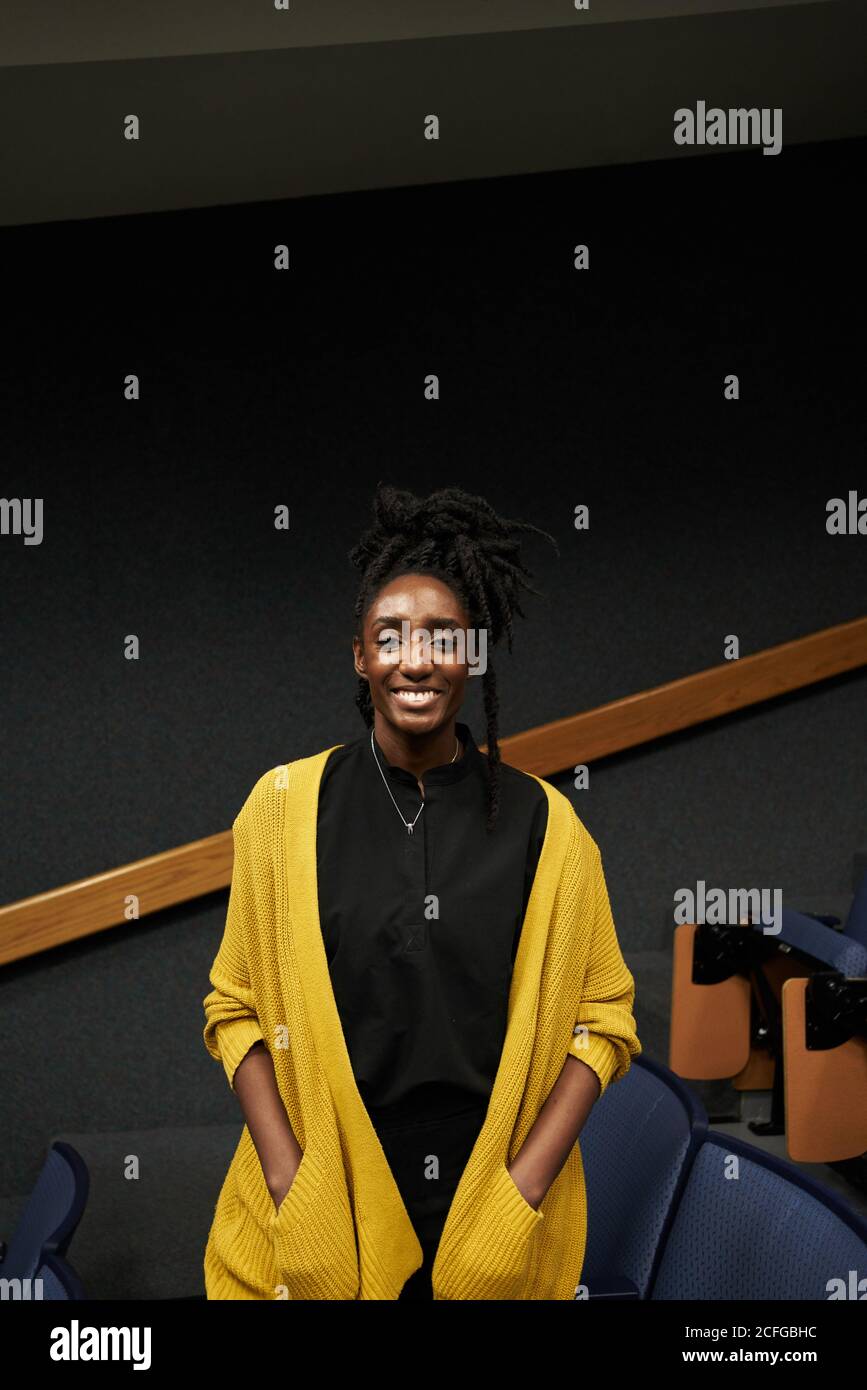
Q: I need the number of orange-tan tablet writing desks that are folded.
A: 2